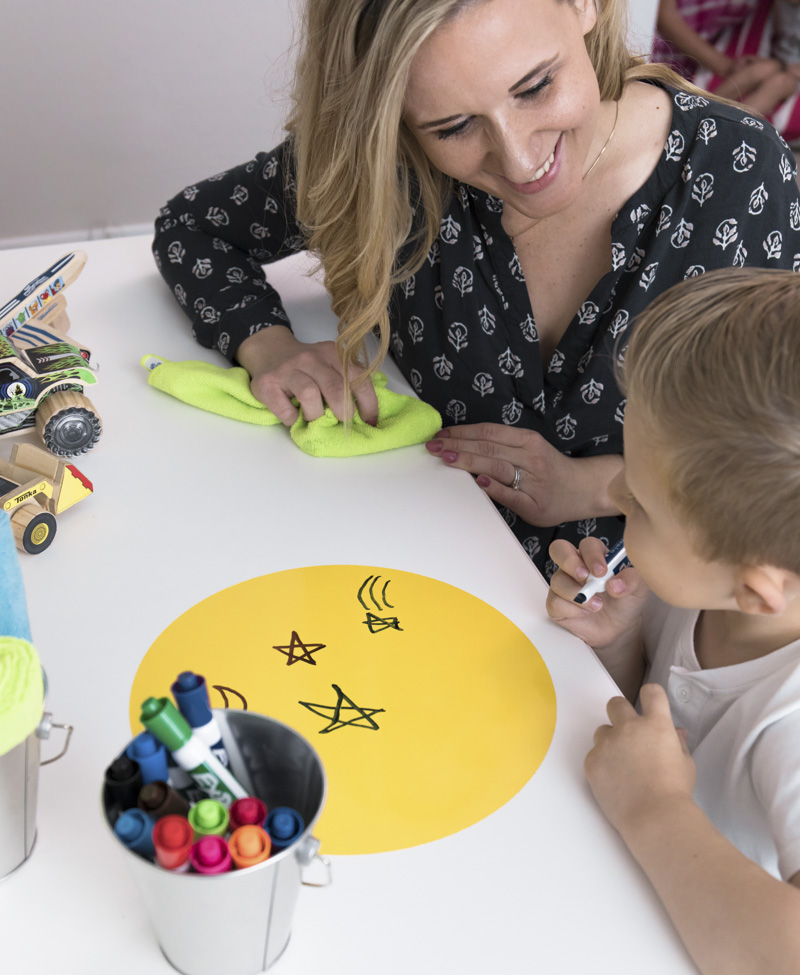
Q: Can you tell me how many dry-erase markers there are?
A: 13